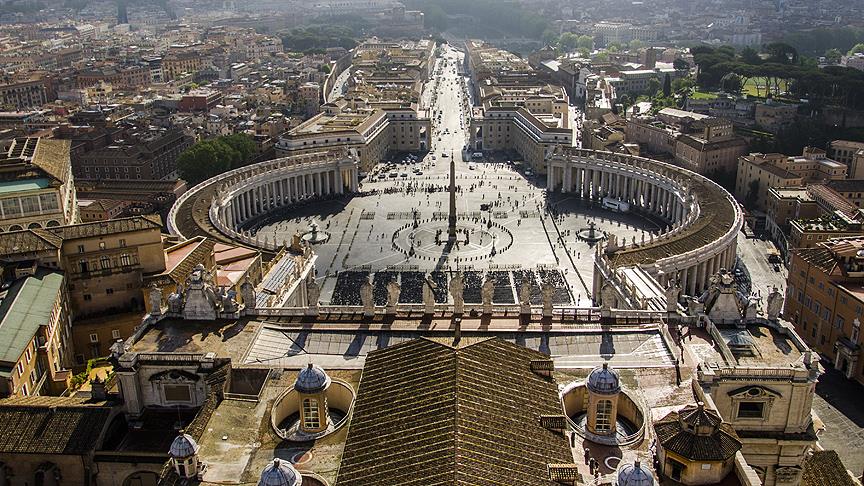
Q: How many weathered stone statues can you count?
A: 13